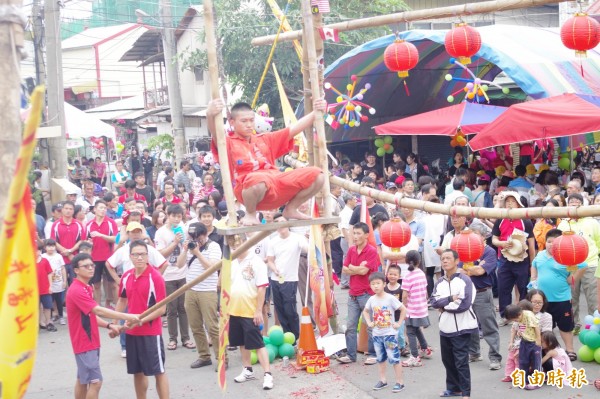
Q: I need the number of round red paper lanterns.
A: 6